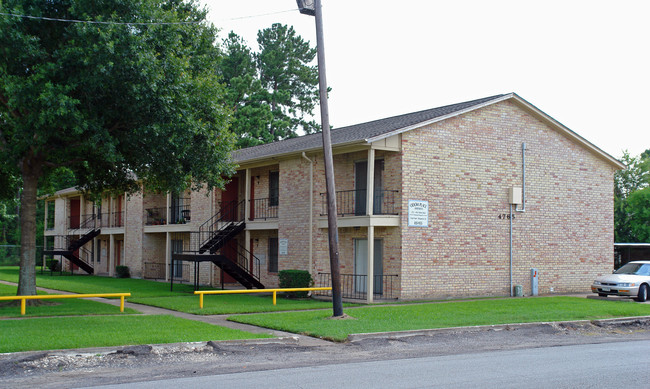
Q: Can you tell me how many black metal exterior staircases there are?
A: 2